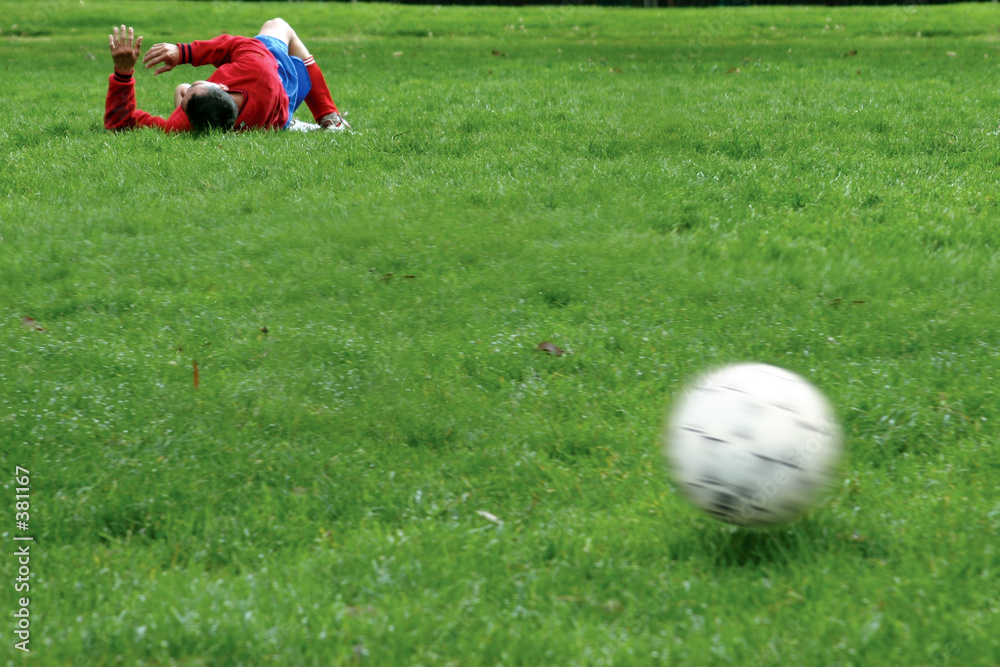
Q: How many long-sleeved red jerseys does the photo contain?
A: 1